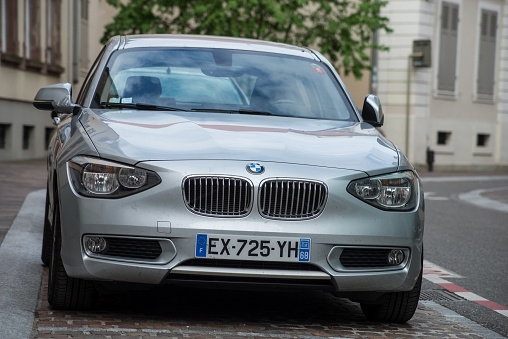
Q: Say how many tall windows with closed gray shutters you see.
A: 2